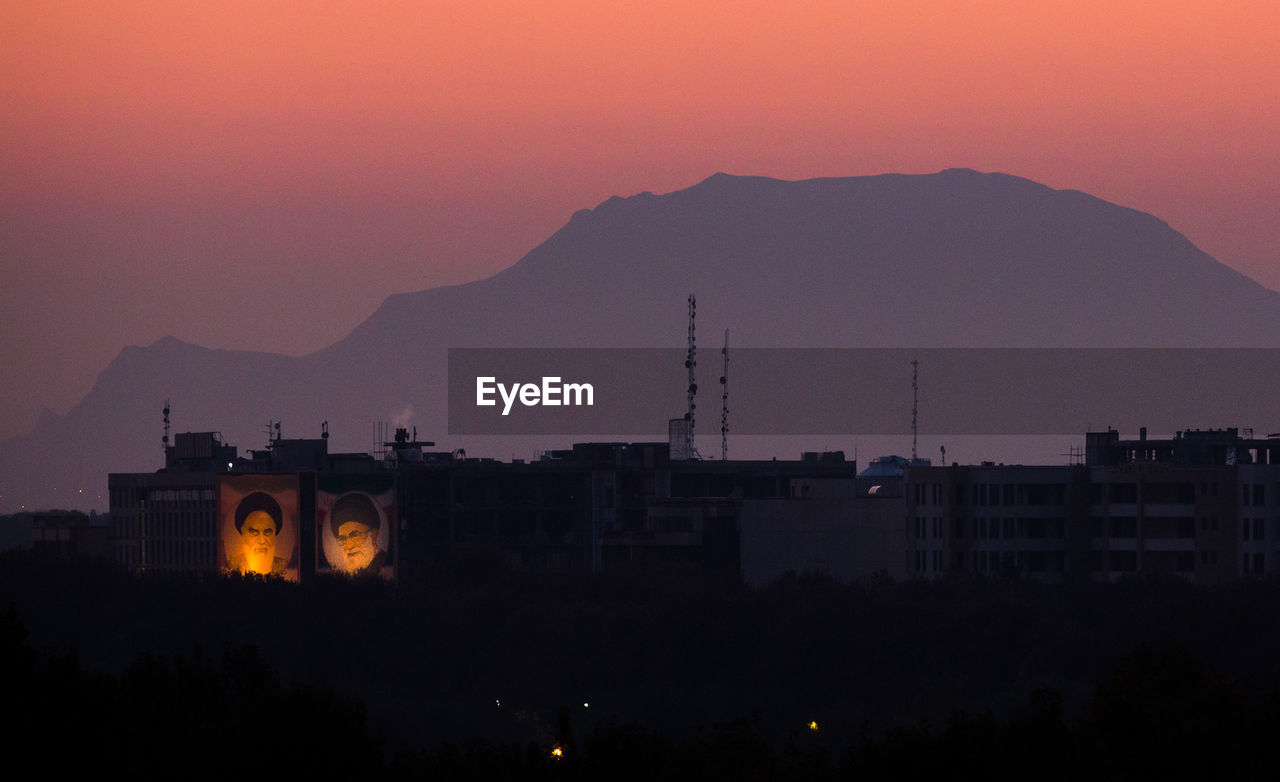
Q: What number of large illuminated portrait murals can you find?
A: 2